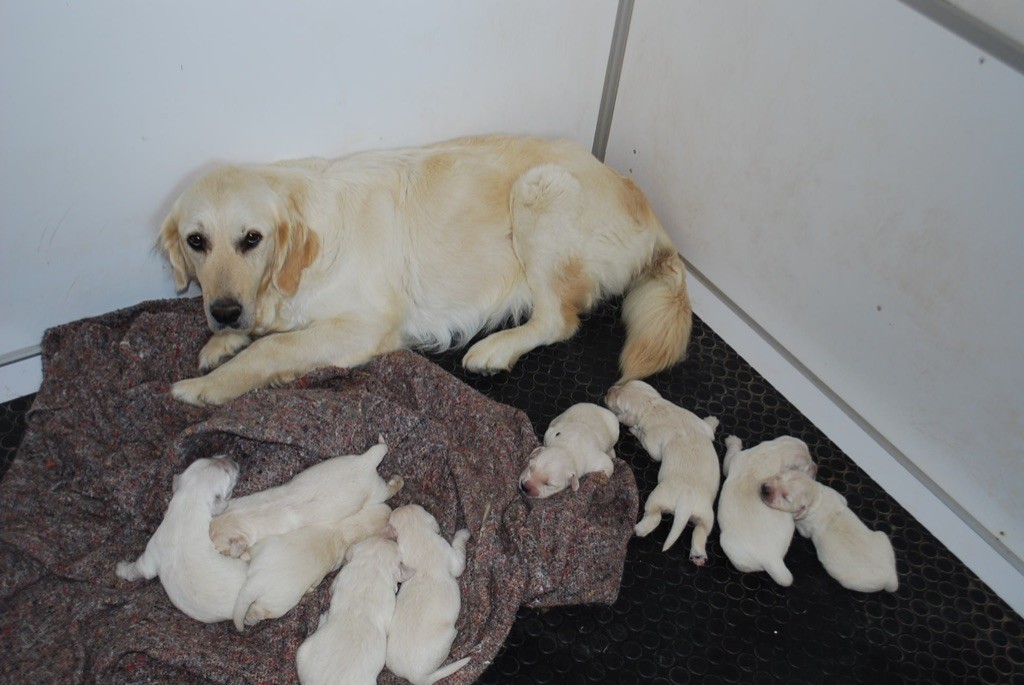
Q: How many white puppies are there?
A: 9